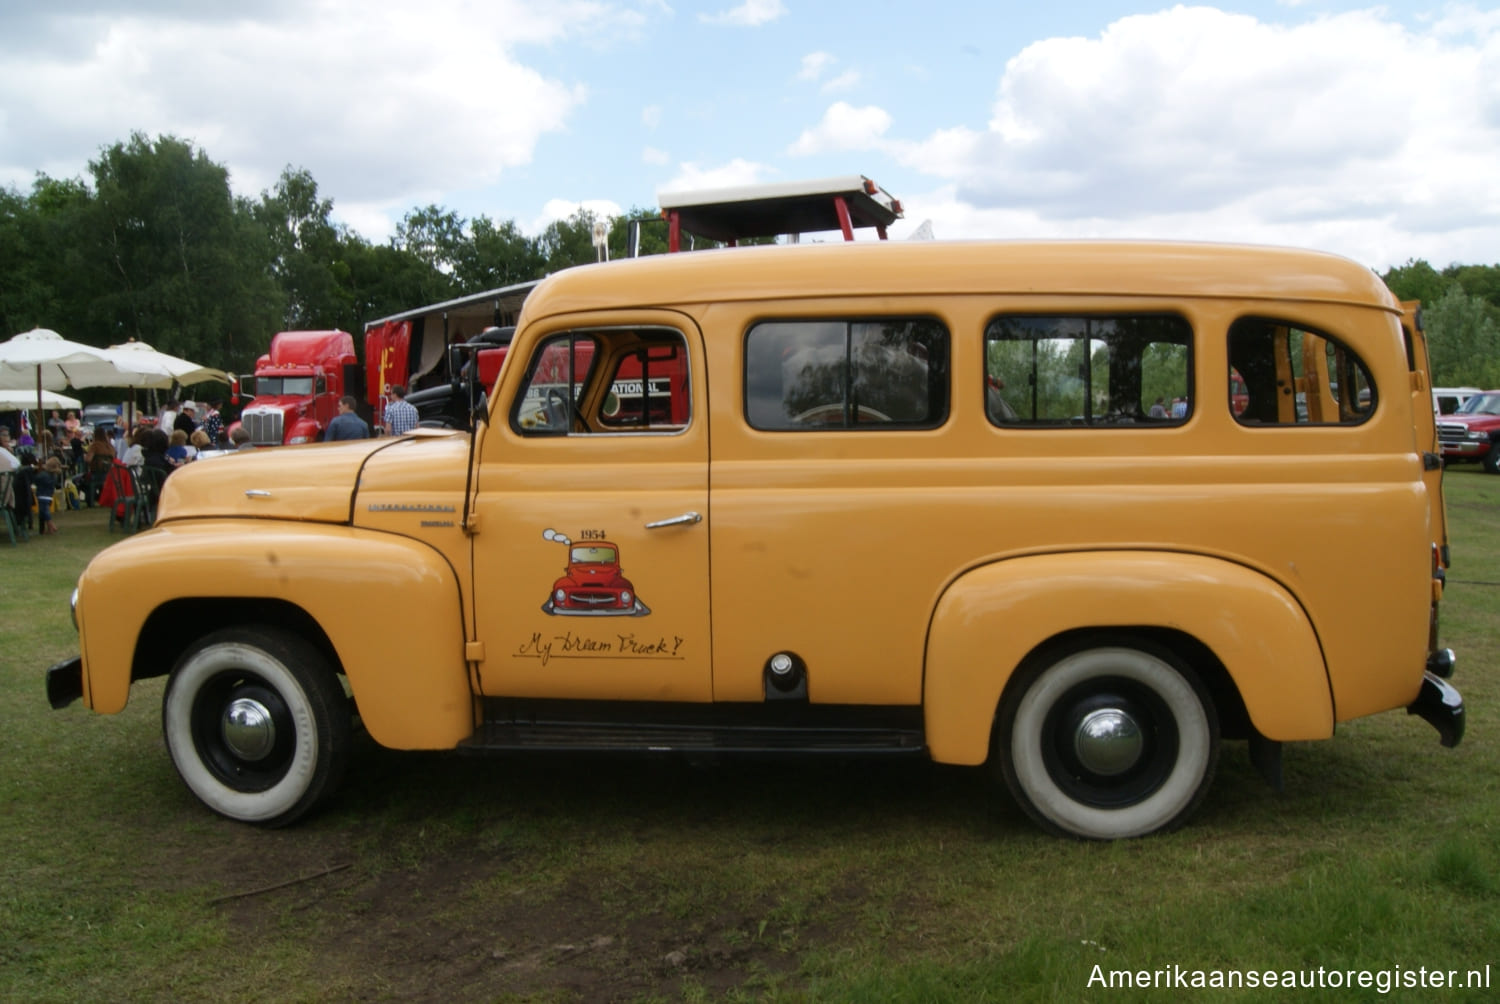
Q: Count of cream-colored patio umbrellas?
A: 3